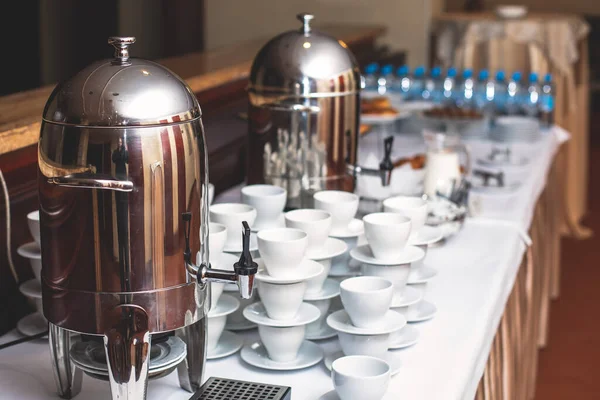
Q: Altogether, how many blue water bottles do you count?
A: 12